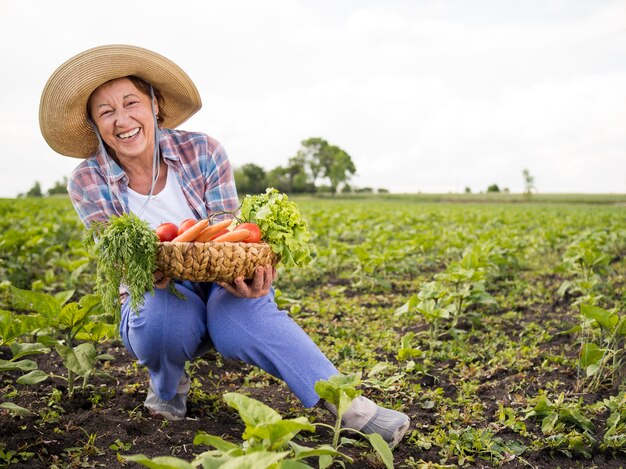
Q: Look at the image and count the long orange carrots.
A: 3